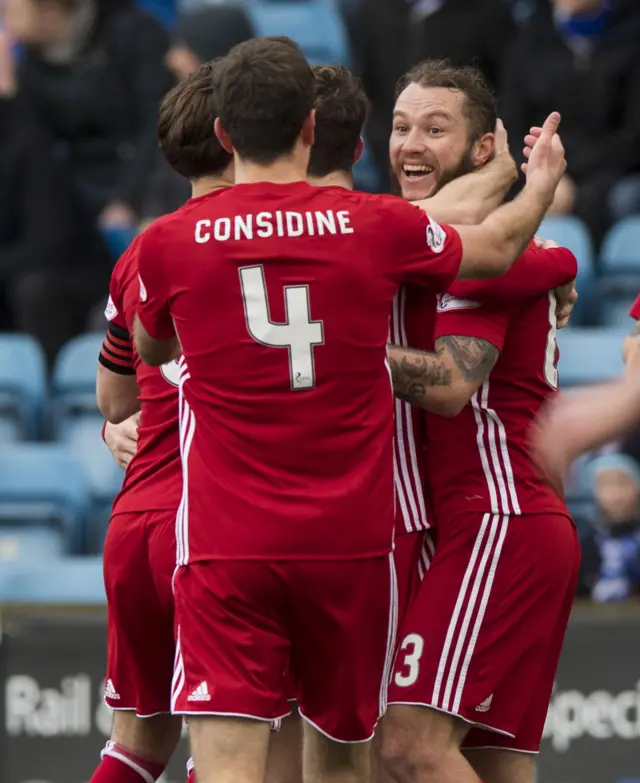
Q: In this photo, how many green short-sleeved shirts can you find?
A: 0